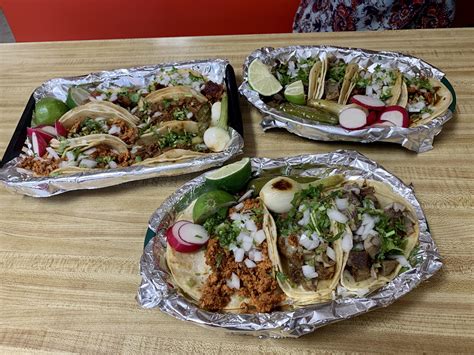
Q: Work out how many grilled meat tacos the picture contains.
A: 13